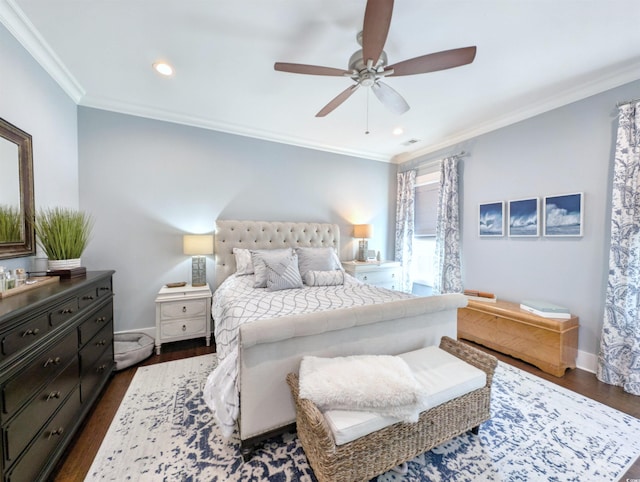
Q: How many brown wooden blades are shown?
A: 4